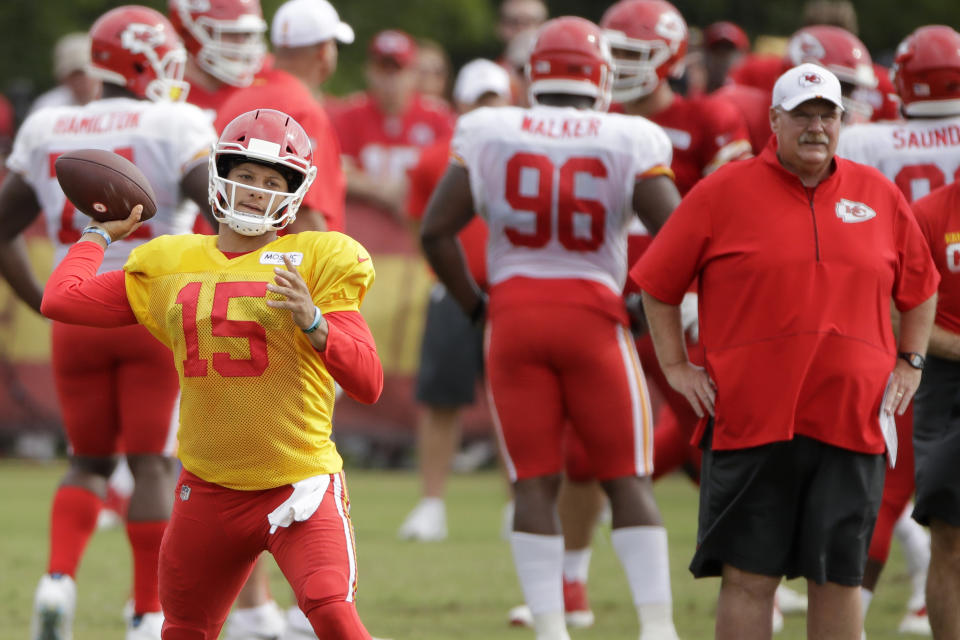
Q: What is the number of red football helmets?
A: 7